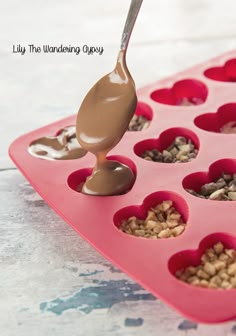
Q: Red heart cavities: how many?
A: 10